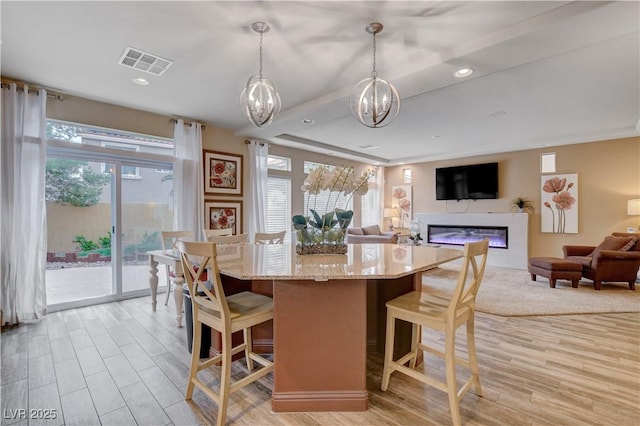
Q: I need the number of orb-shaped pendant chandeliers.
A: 2